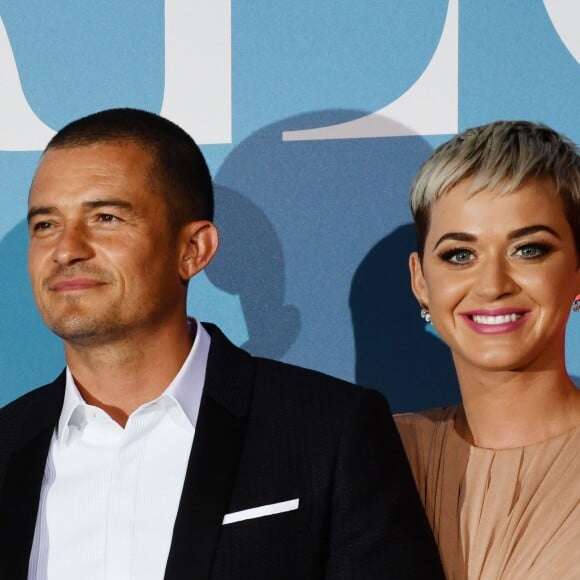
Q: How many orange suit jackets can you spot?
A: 0